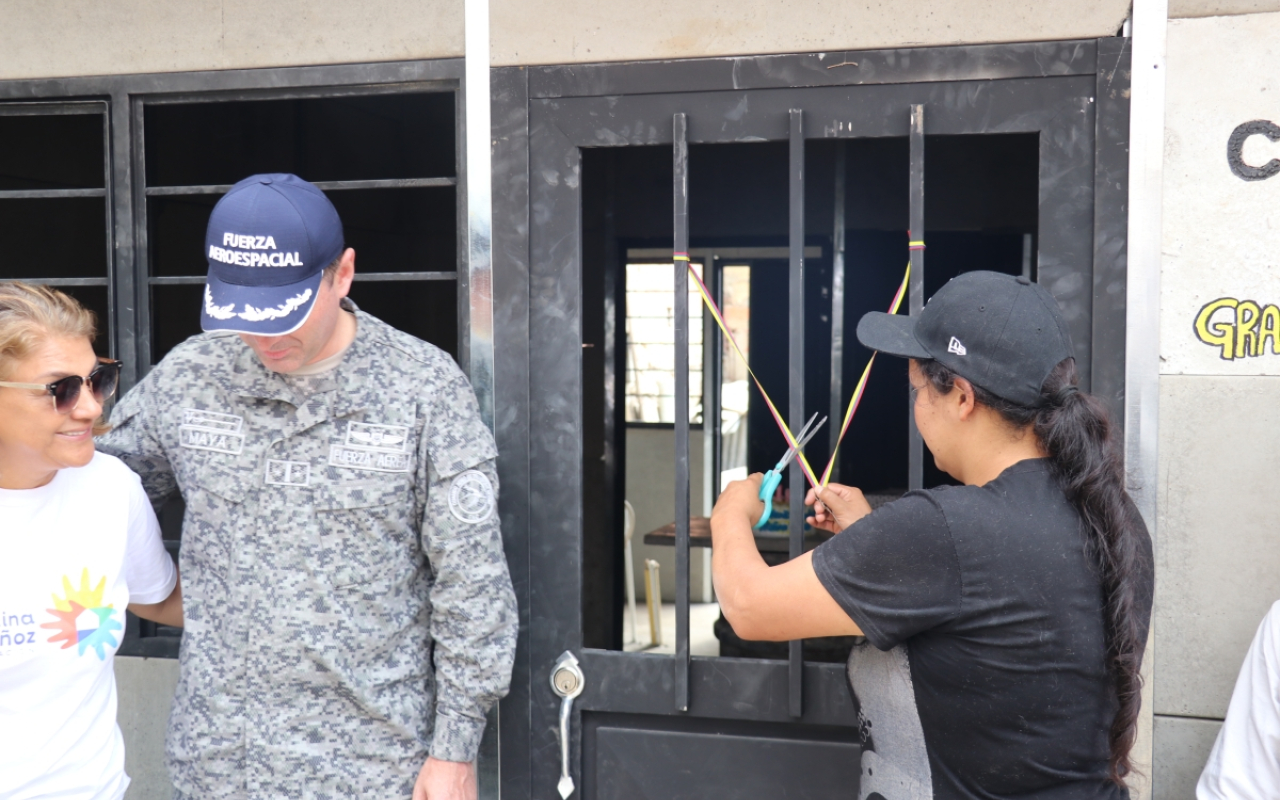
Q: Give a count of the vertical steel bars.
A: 3